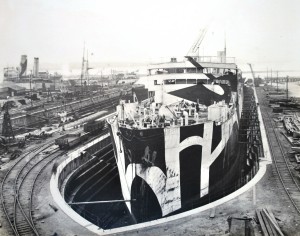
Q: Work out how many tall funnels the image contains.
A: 2